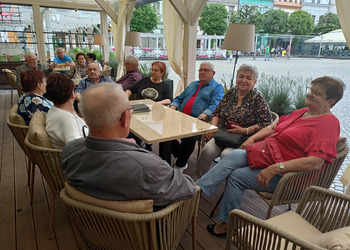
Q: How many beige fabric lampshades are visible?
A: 3